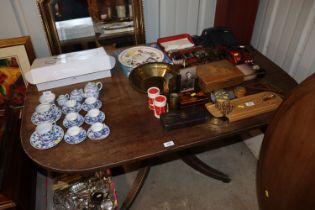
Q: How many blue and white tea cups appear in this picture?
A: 8